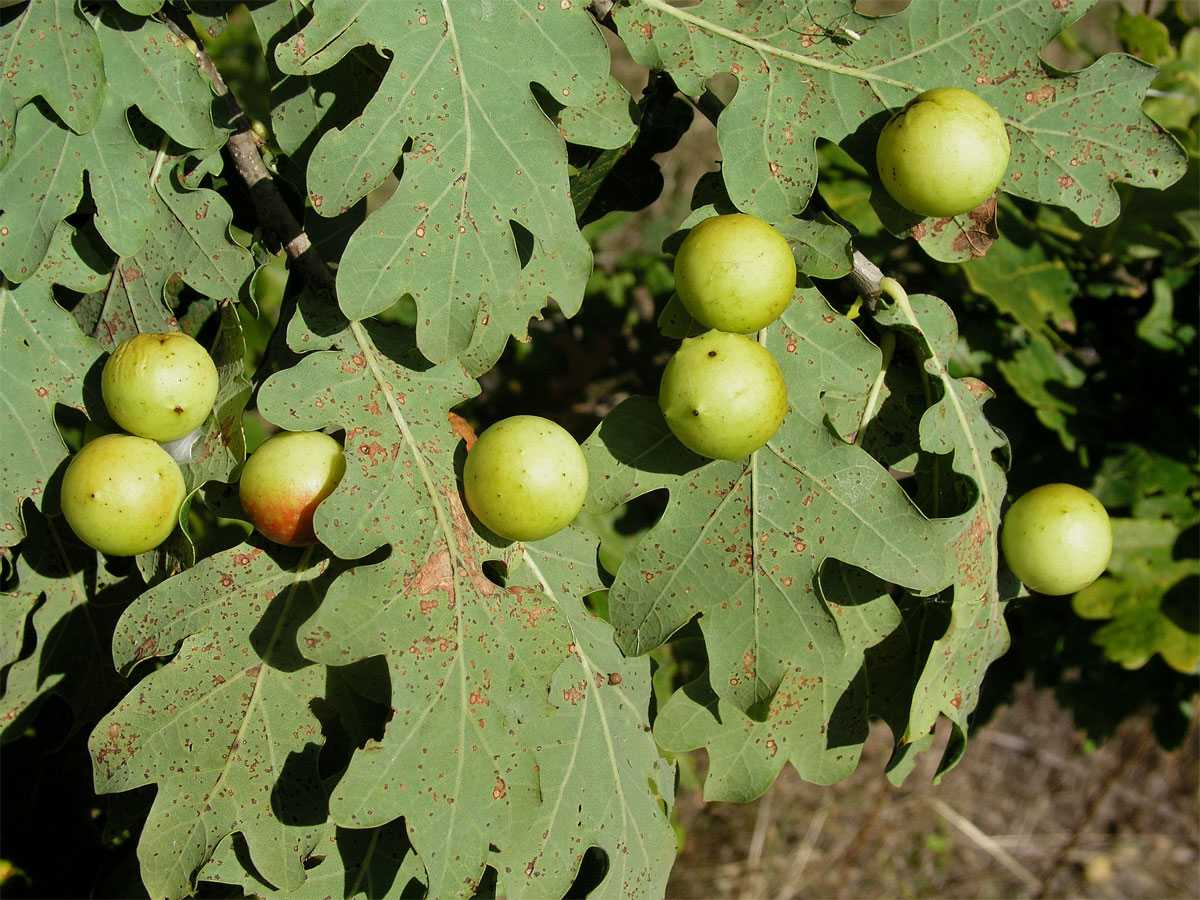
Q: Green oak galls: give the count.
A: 8